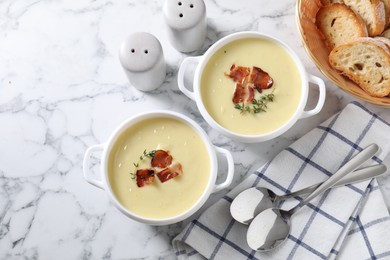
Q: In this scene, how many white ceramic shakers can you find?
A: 2